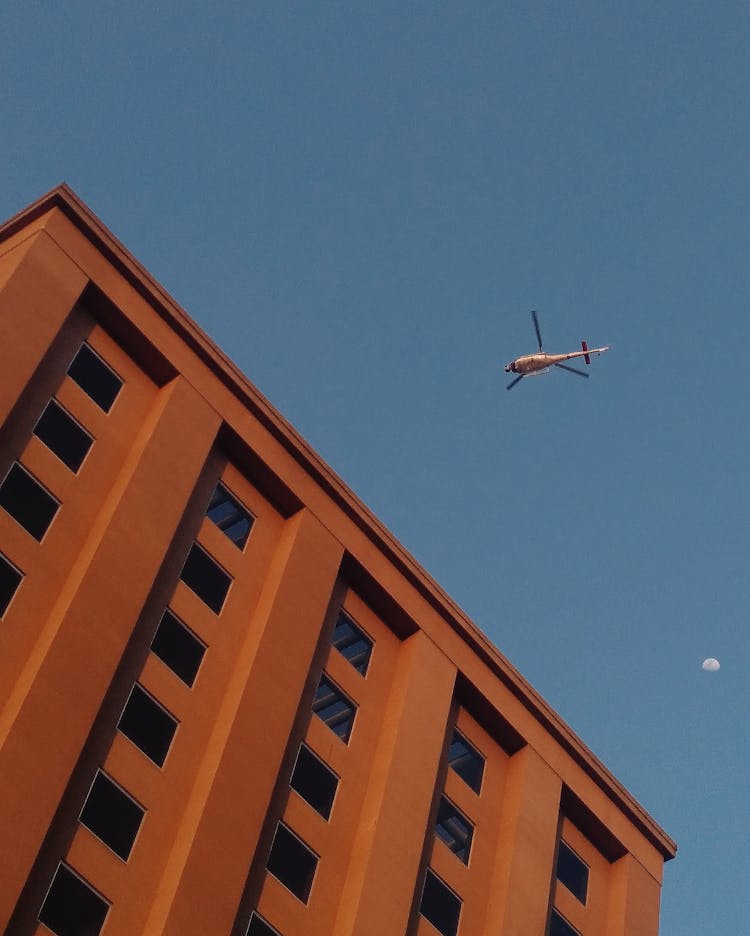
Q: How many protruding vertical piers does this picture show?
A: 6